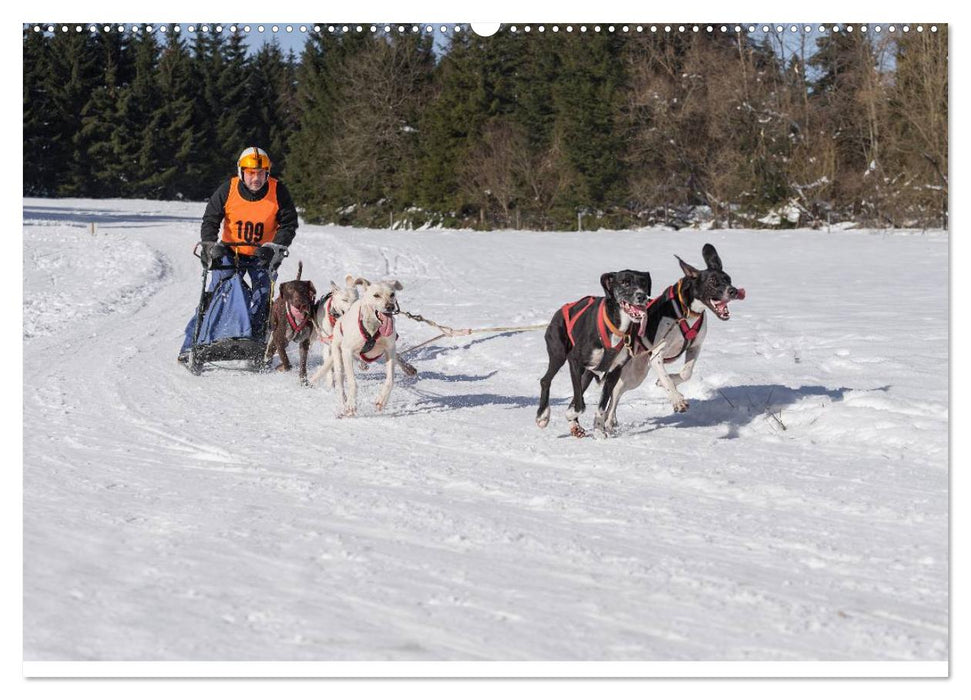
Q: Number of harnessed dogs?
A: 5